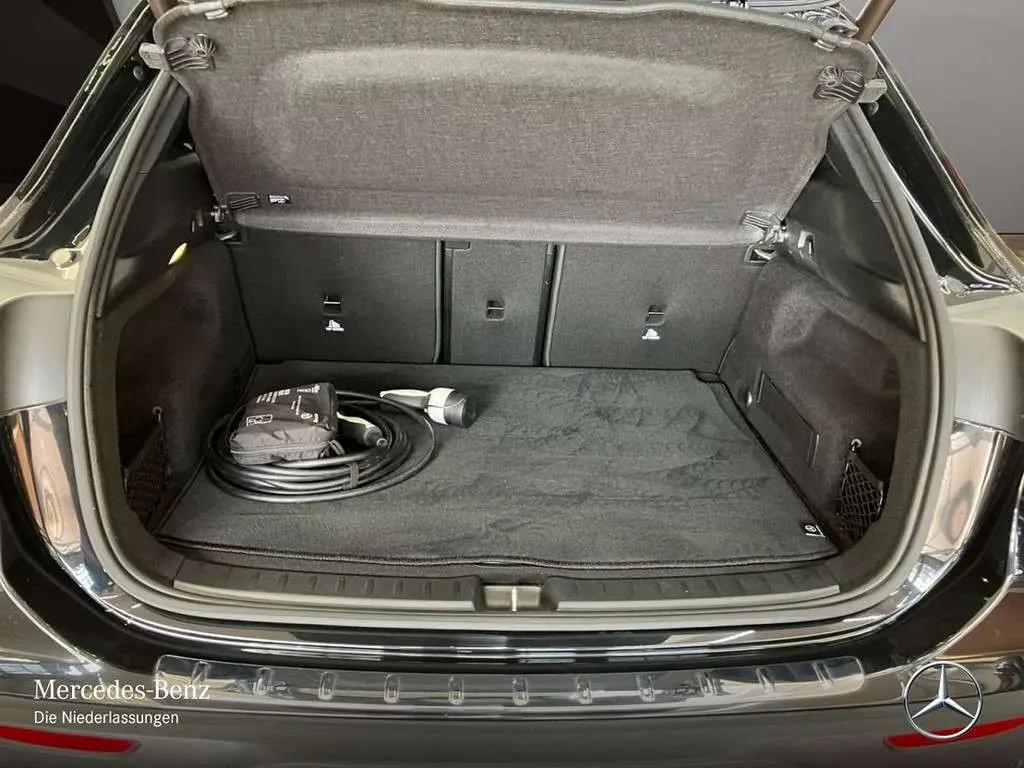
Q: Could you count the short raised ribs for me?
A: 11